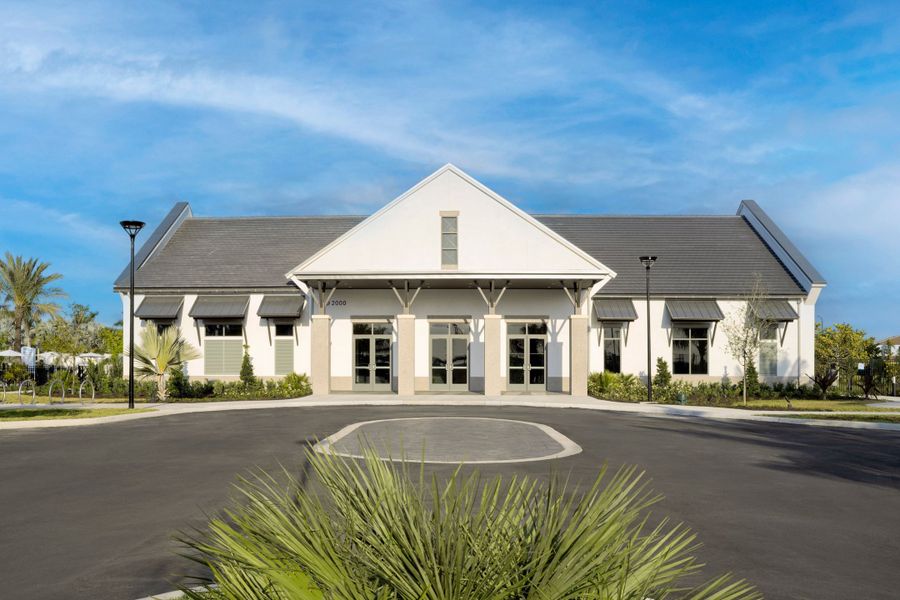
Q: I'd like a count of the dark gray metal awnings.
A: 6